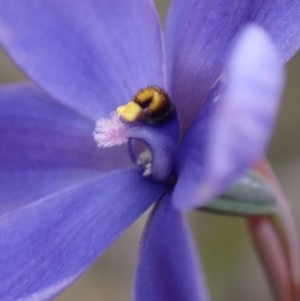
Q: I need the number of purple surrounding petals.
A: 6